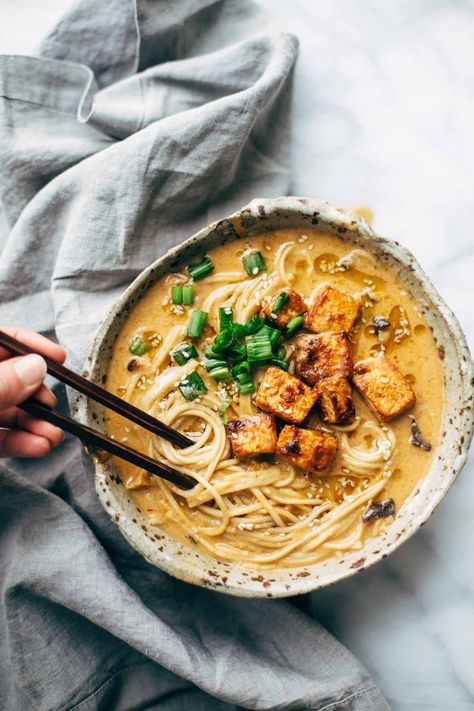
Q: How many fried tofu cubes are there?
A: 8